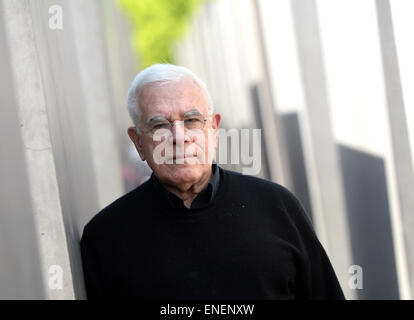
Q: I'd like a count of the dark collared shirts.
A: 1